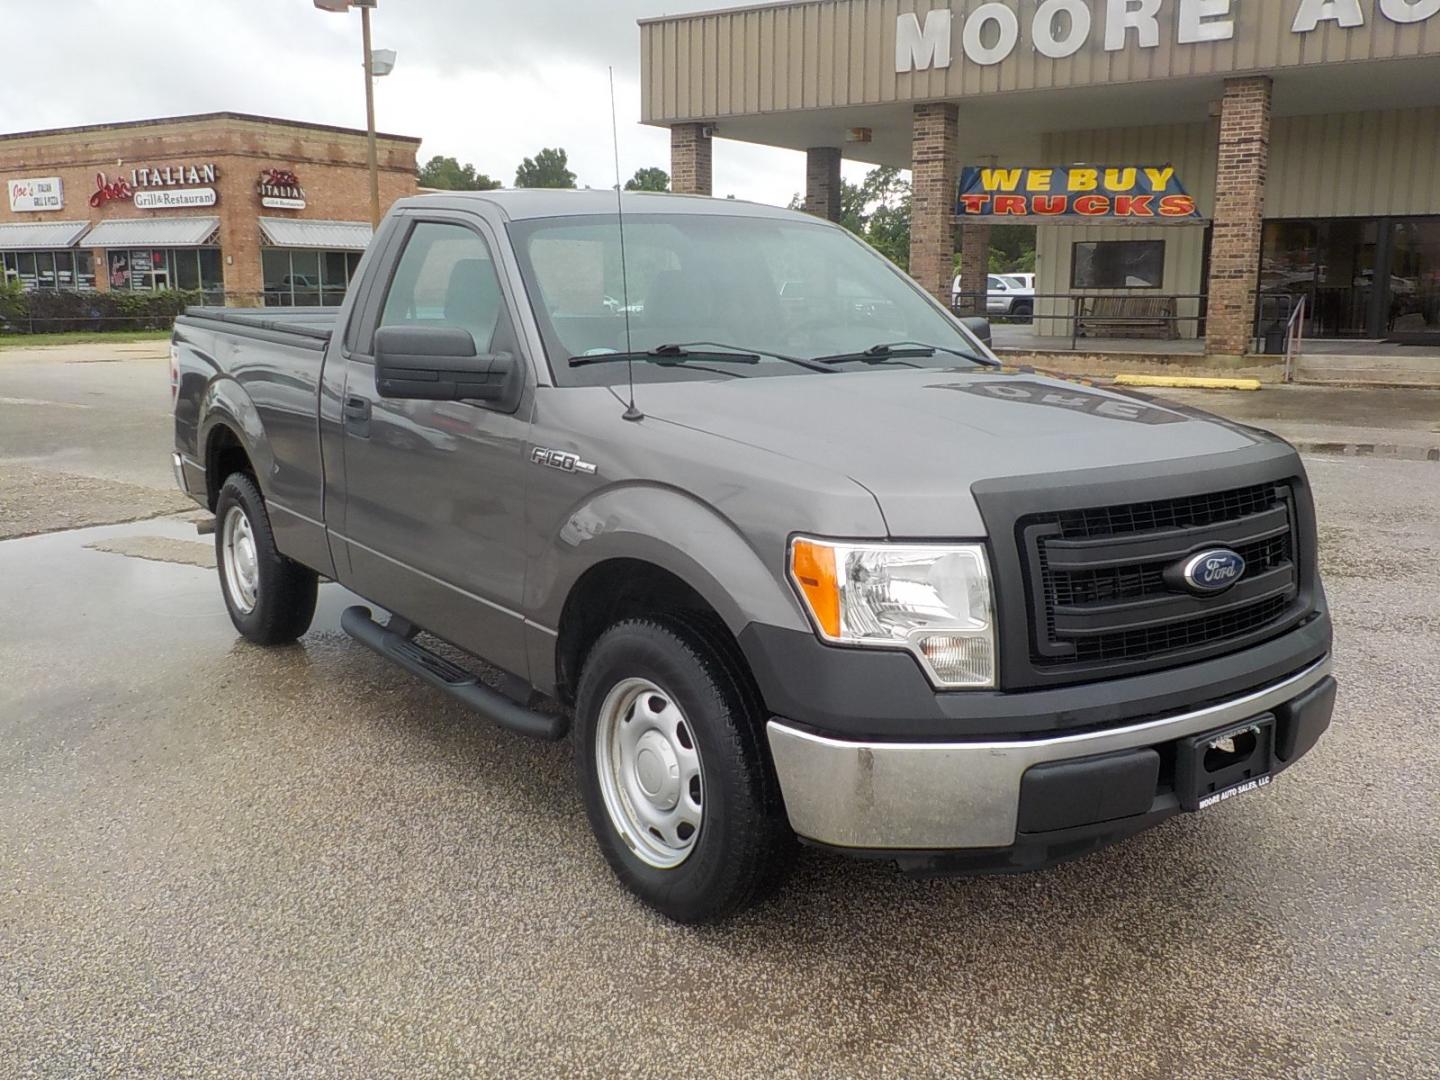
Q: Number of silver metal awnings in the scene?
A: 3